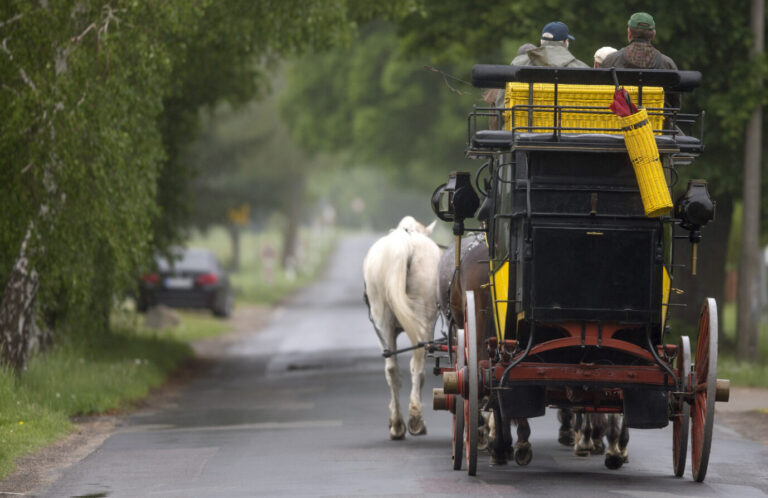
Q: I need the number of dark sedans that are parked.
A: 1